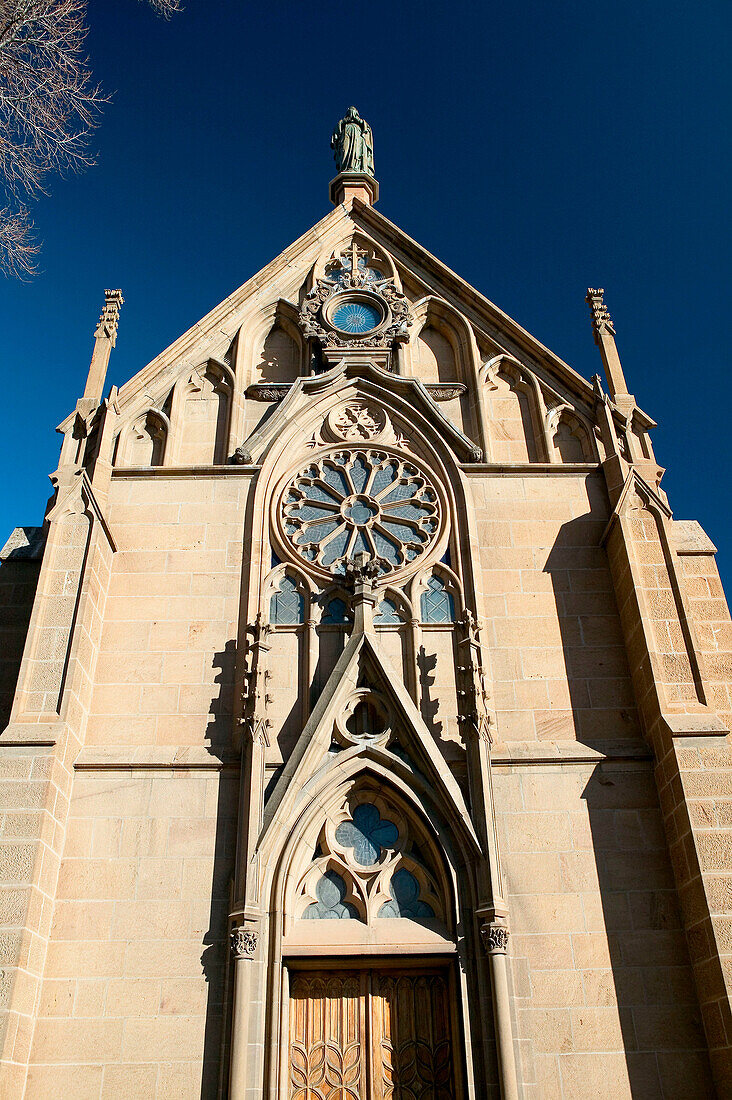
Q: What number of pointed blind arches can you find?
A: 6